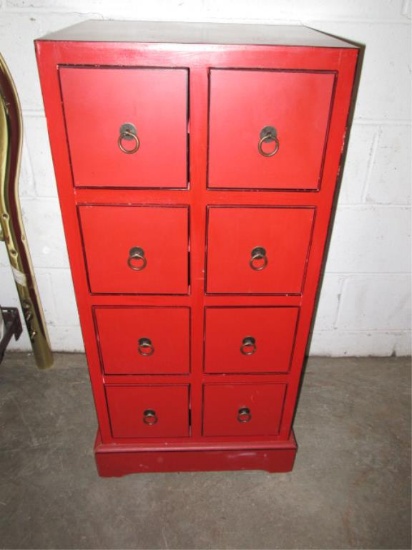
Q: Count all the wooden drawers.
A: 8